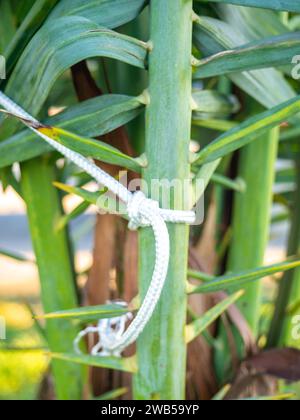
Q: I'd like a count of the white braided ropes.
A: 1